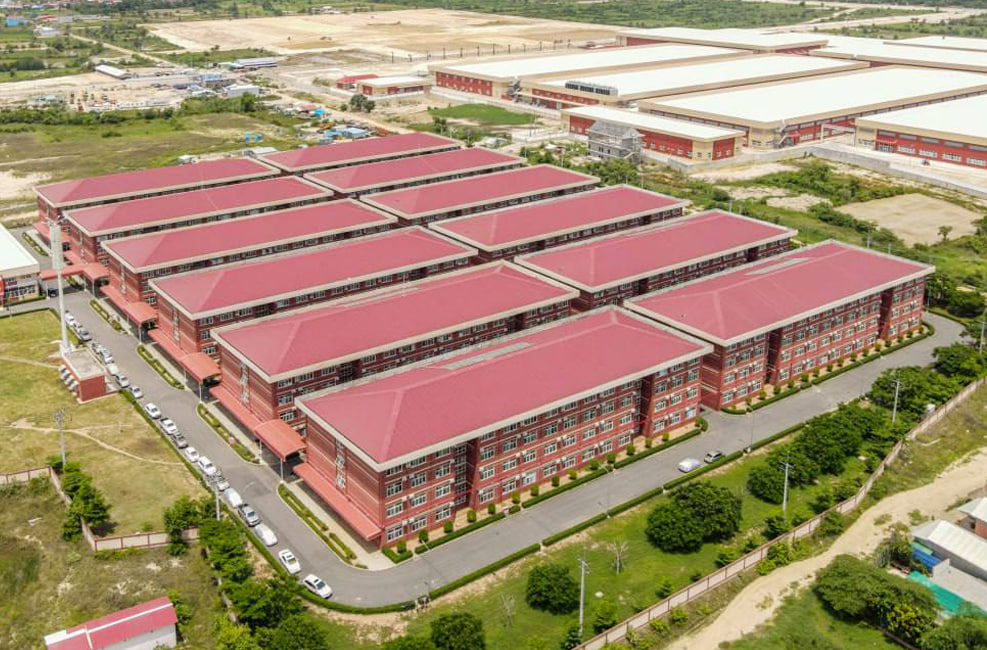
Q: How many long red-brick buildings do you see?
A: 12